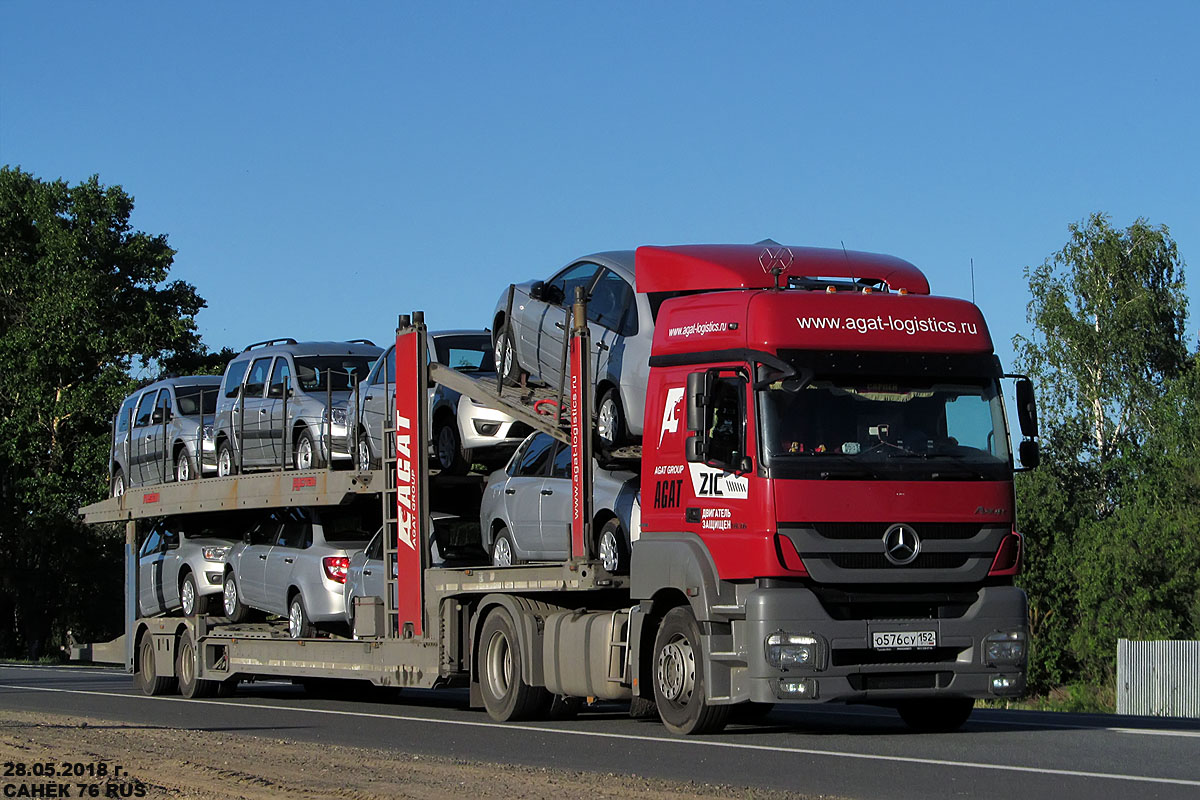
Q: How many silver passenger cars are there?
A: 8